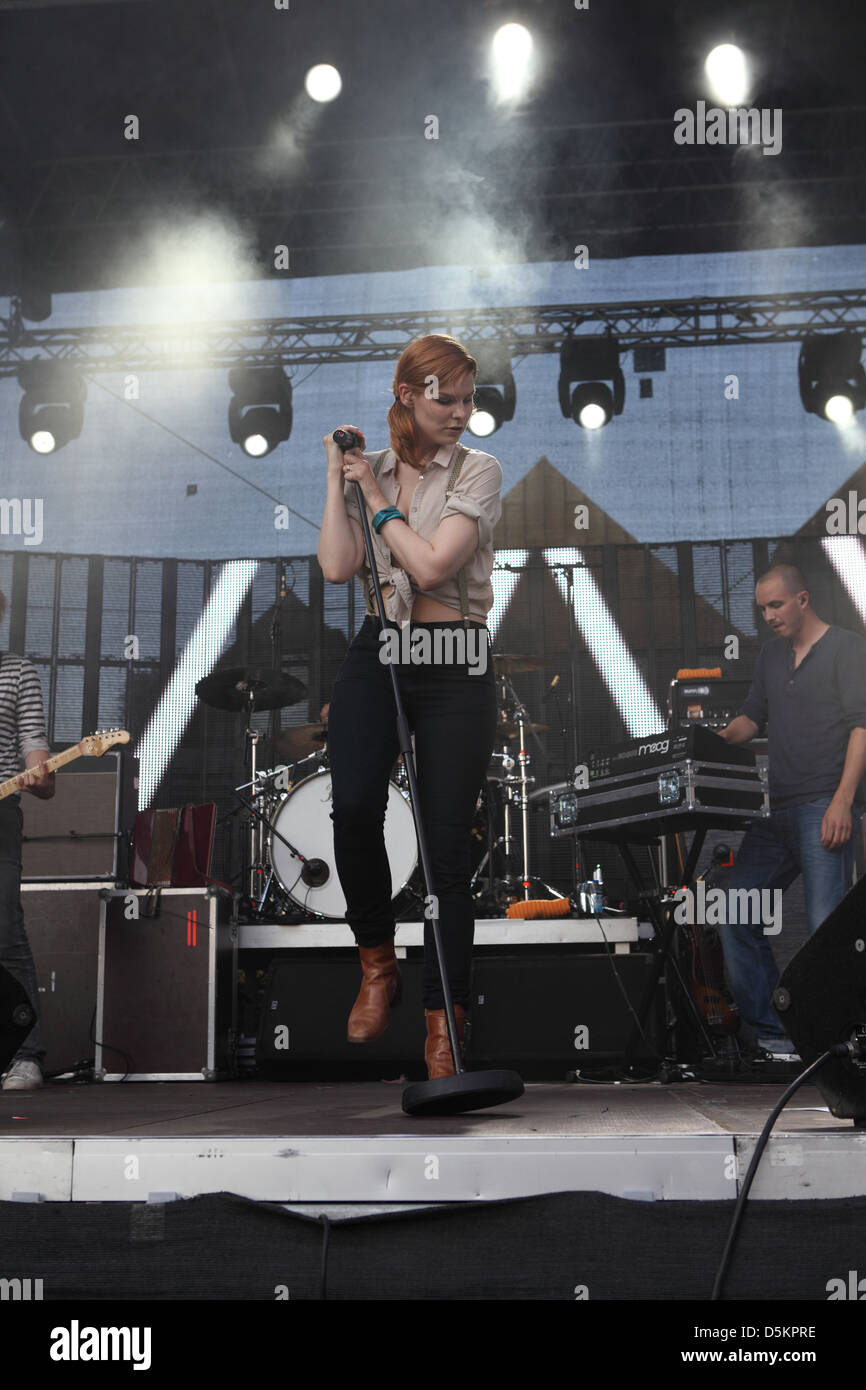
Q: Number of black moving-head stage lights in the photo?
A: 5